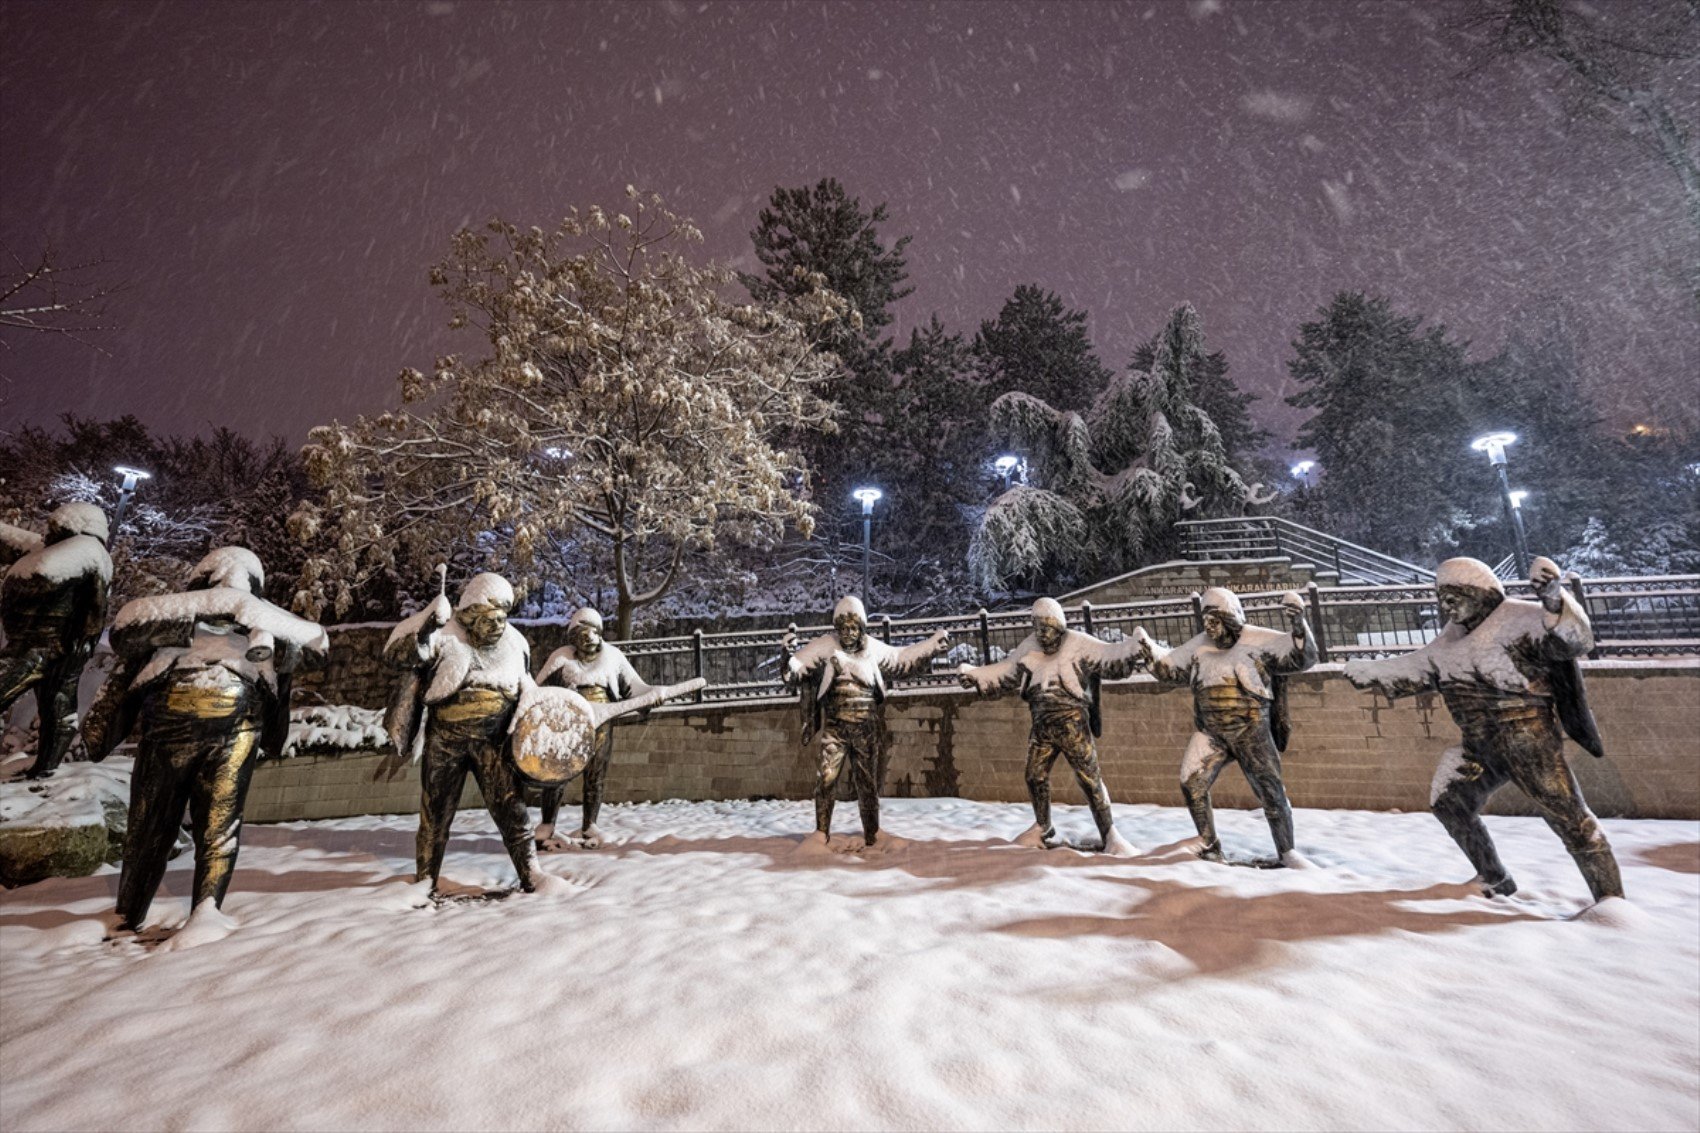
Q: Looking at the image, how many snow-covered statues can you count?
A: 8